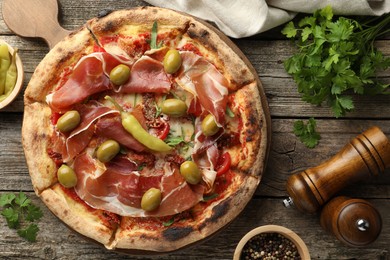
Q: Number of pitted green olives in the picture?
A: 9